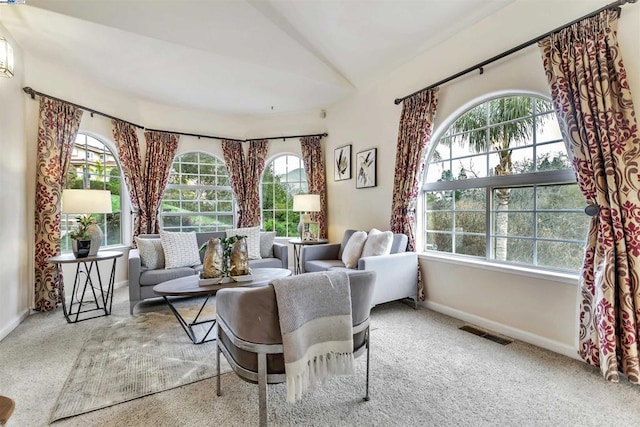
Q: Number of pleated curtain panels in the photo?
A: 8